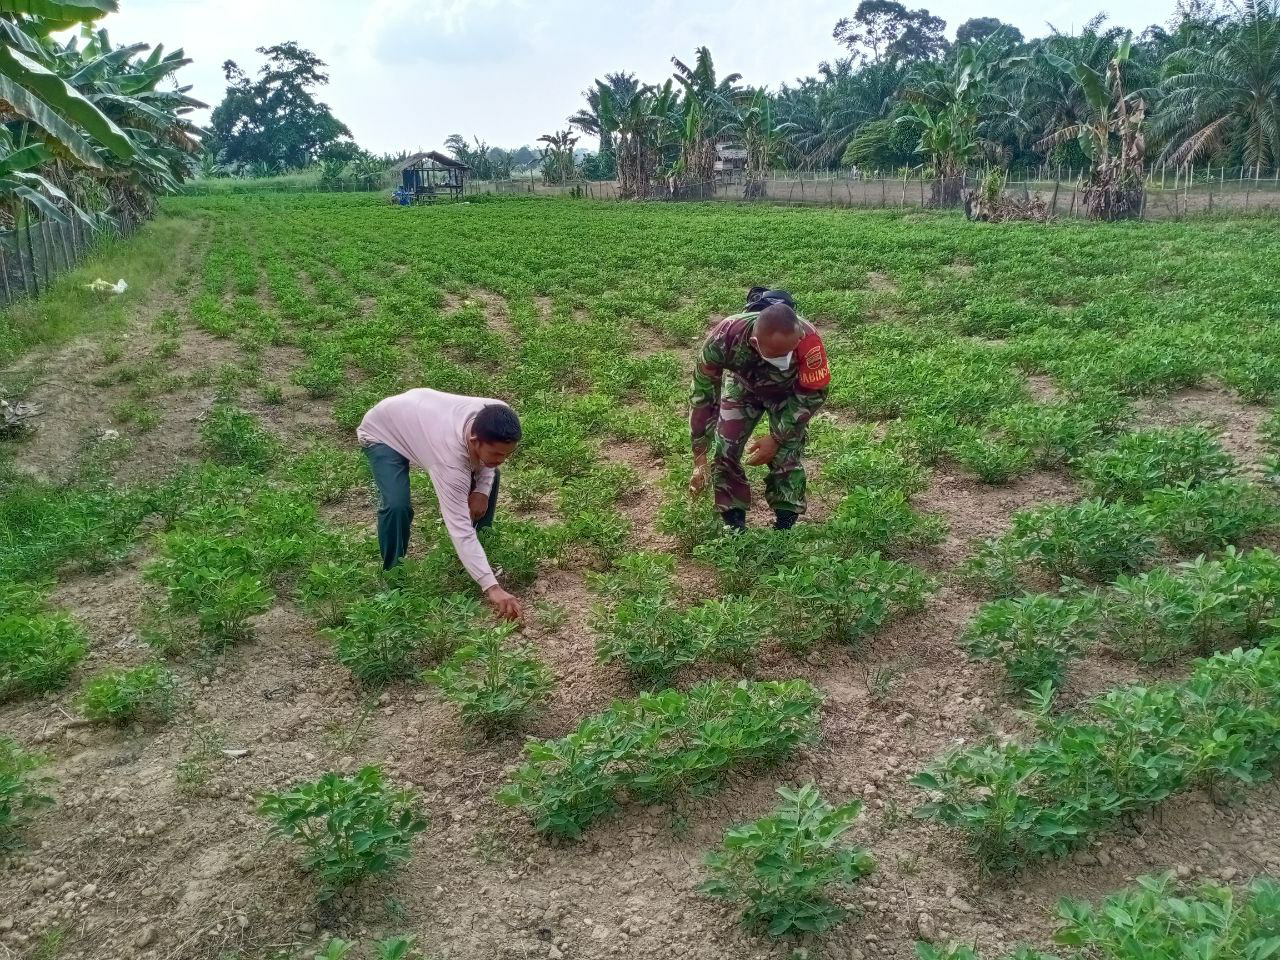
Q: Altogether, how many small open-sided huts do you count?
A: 1